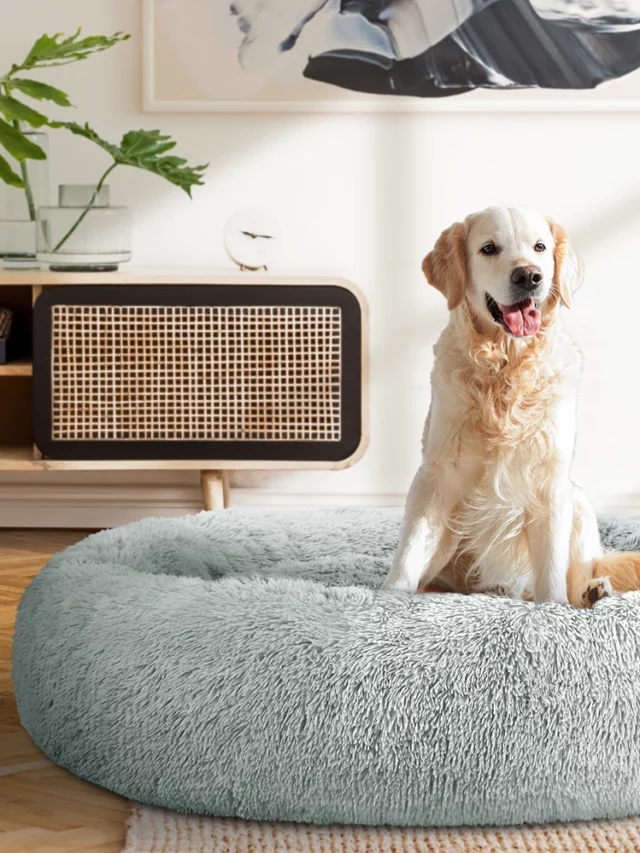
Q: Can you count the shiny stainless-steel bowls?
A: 0